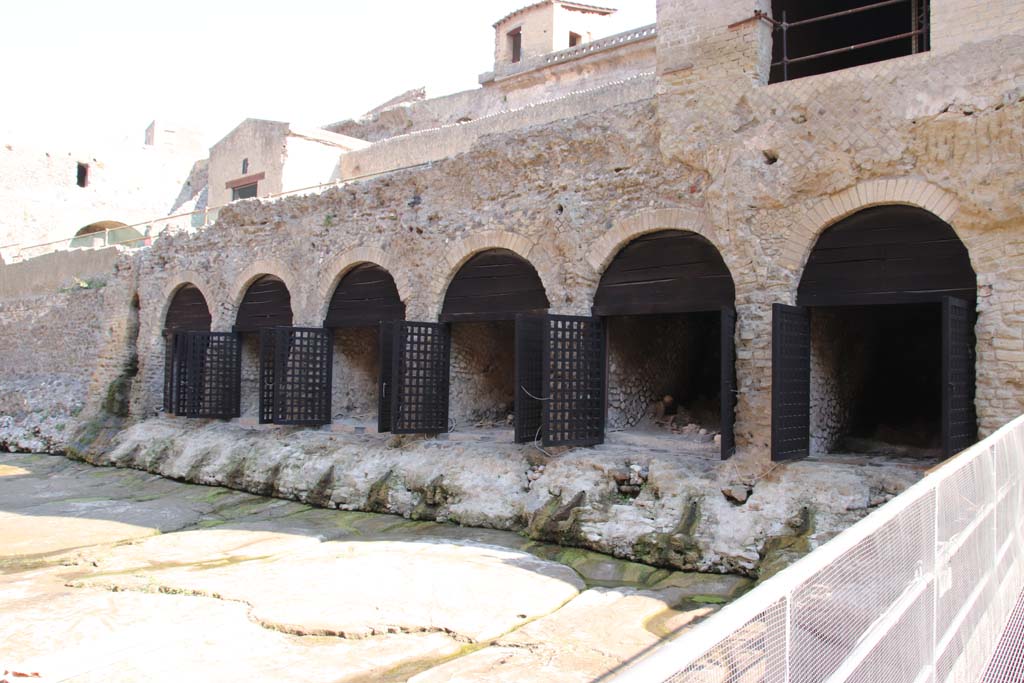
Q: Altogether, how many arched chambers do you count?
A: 6